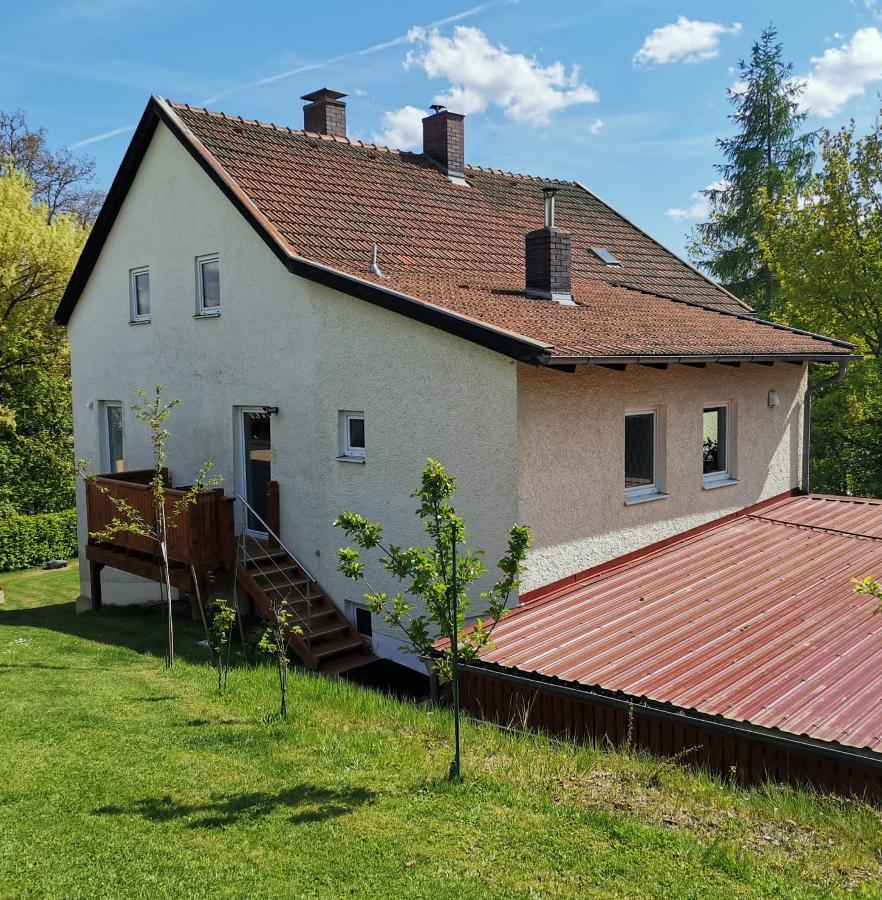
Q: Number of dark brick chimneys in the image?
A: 3